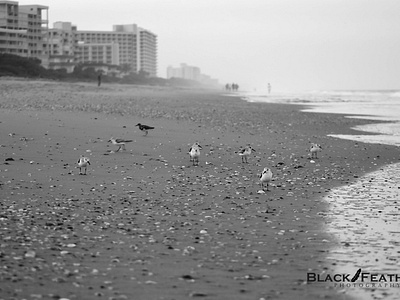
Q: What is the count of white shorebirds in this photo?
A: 6